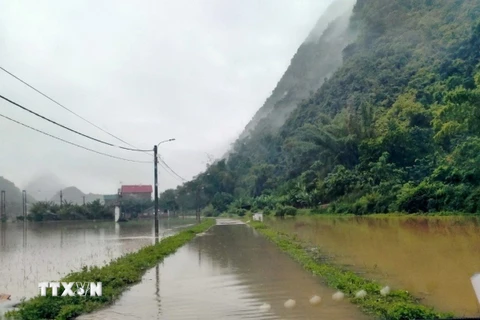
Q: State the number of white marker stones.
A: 6